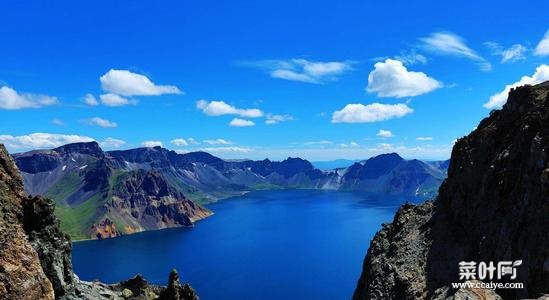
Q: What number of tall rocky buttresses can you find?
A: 2